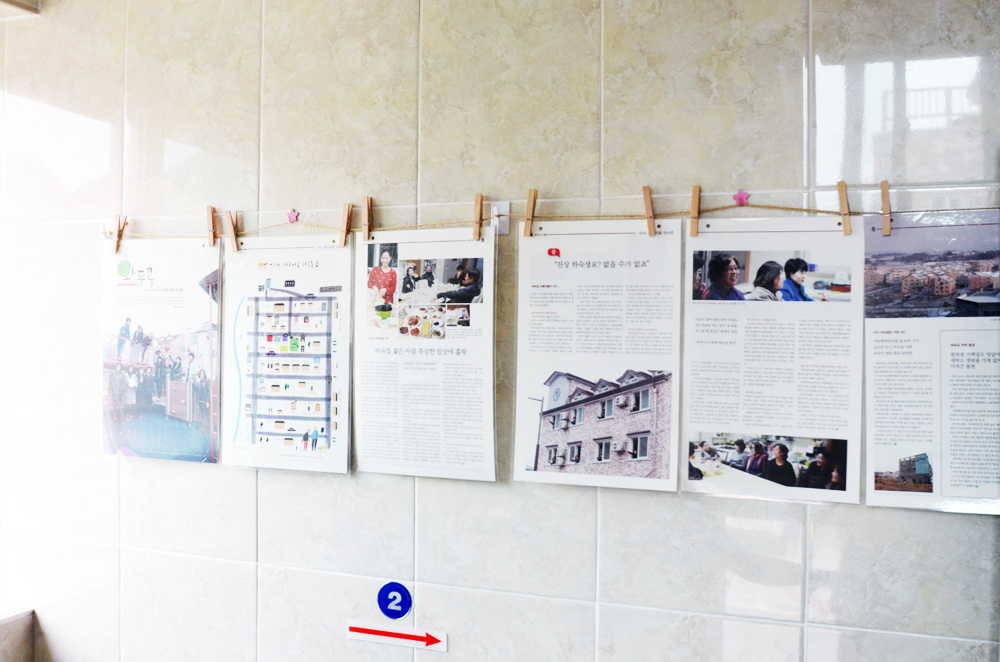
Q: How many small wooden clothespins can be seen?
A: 11